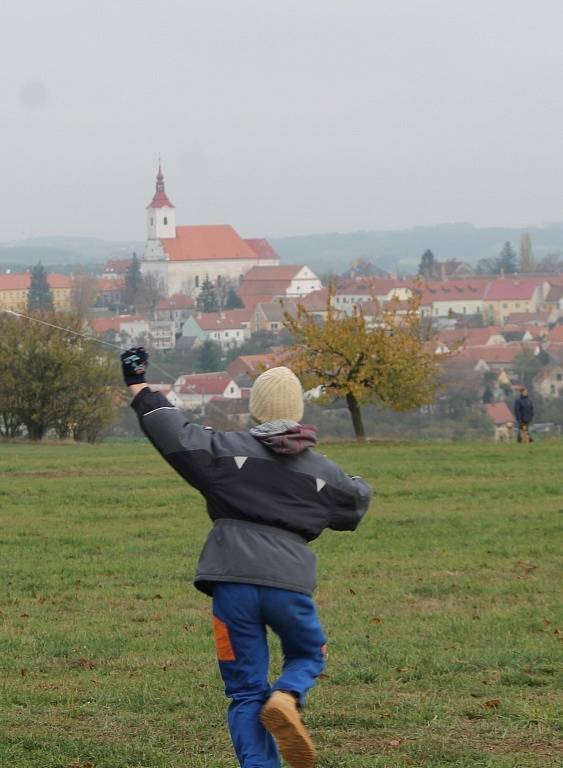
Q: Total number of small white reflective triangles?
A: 2